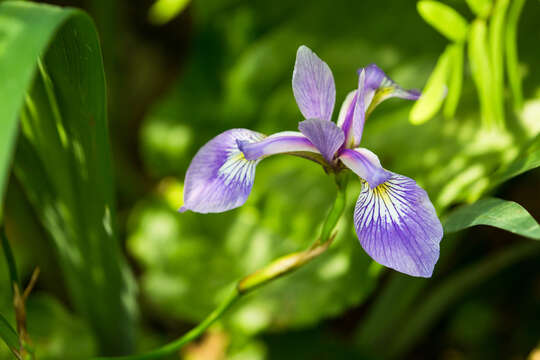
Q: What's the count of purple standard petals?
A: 3